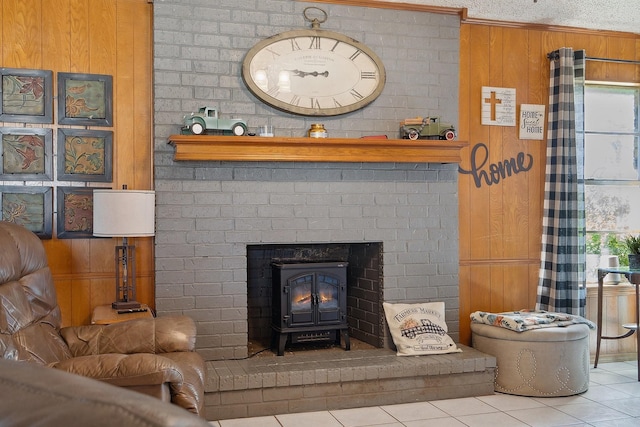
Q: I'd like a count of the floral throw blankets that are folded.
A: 1